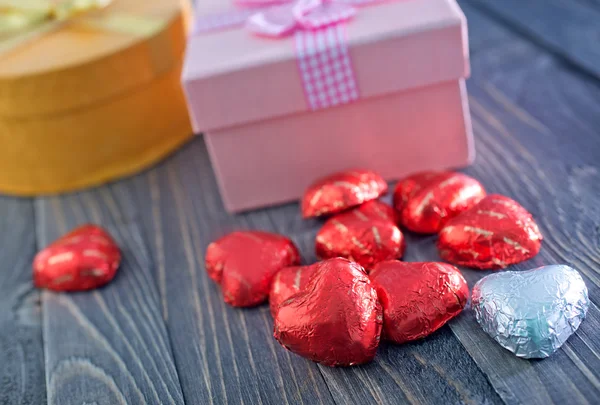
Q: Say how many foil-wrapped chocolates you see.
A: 10